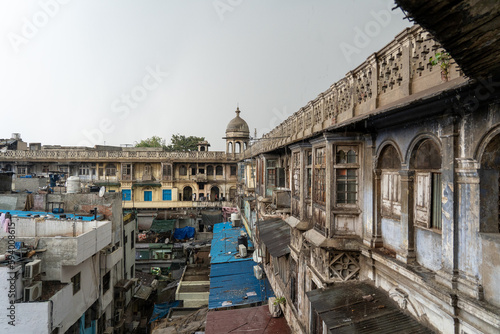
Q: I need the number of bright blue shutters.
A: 3